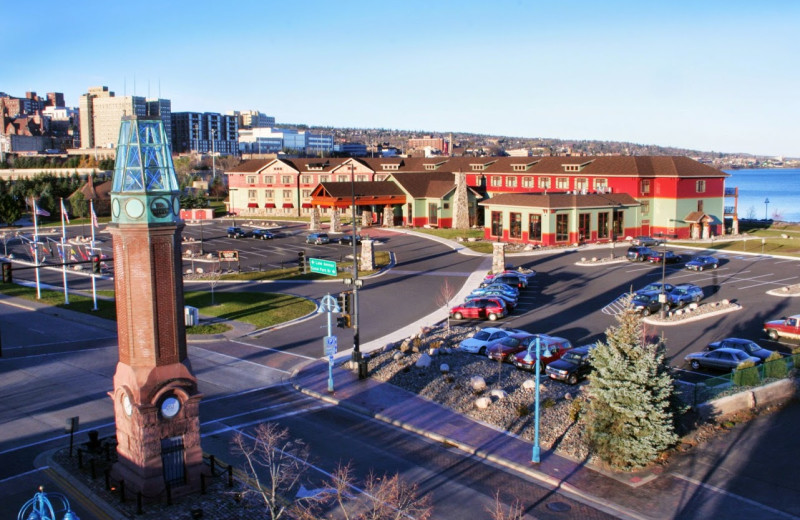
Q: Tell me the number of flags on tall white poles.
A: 3